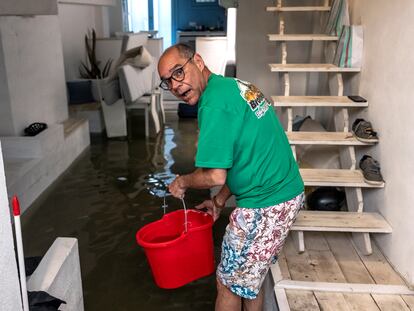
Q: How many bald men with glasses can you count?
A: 1